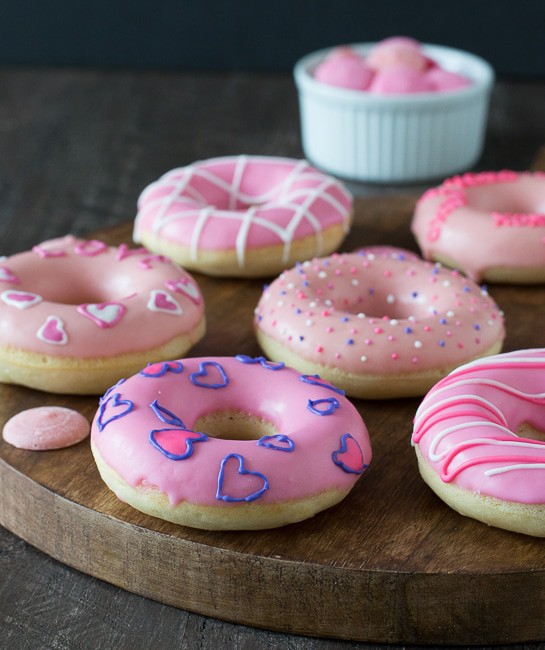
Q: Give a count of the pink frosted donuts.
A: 6